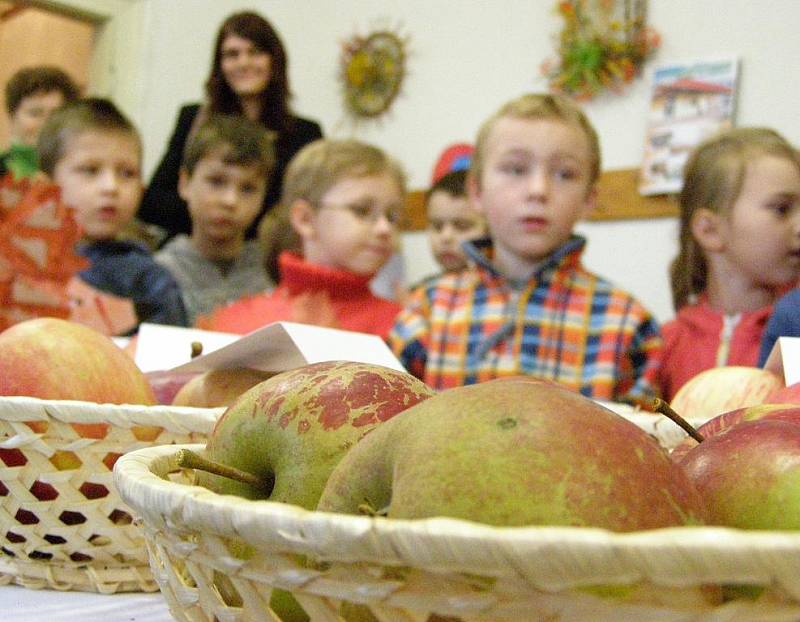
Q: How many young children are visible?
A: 7